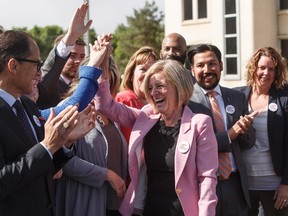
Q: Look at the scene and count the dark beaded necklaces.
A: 1